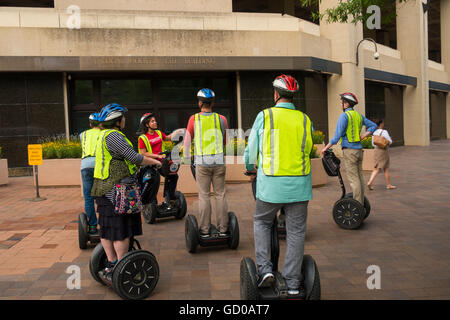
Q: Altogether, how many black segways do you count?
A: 6